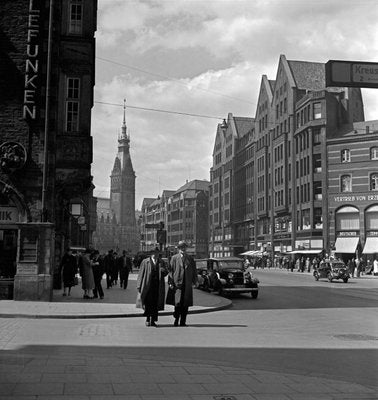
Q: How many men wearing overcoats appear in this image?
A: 2